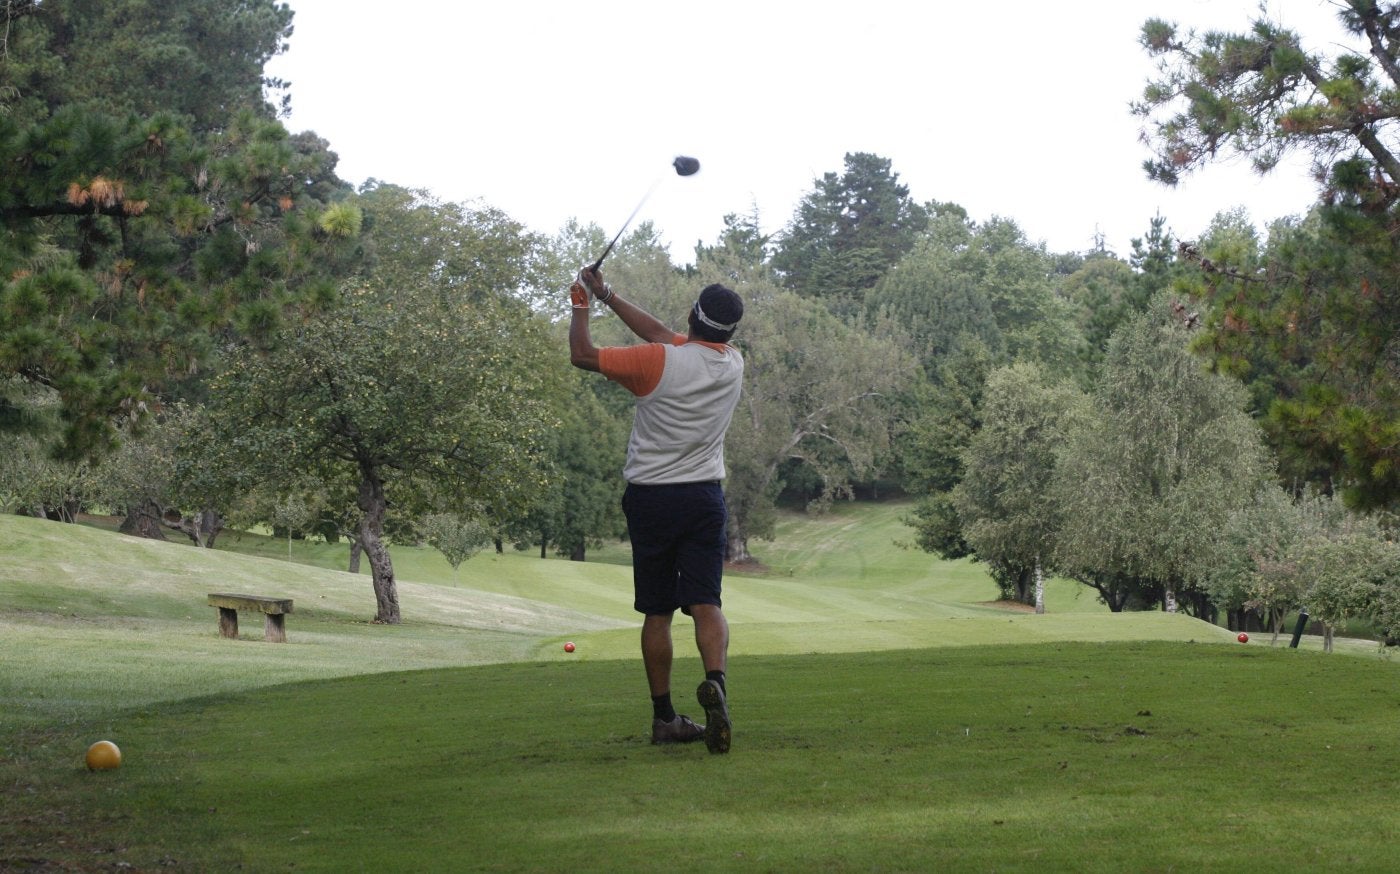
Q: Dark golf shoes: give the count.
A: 2